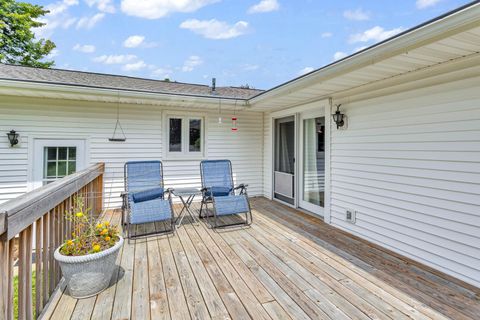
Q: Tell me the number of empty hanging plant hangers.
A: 1